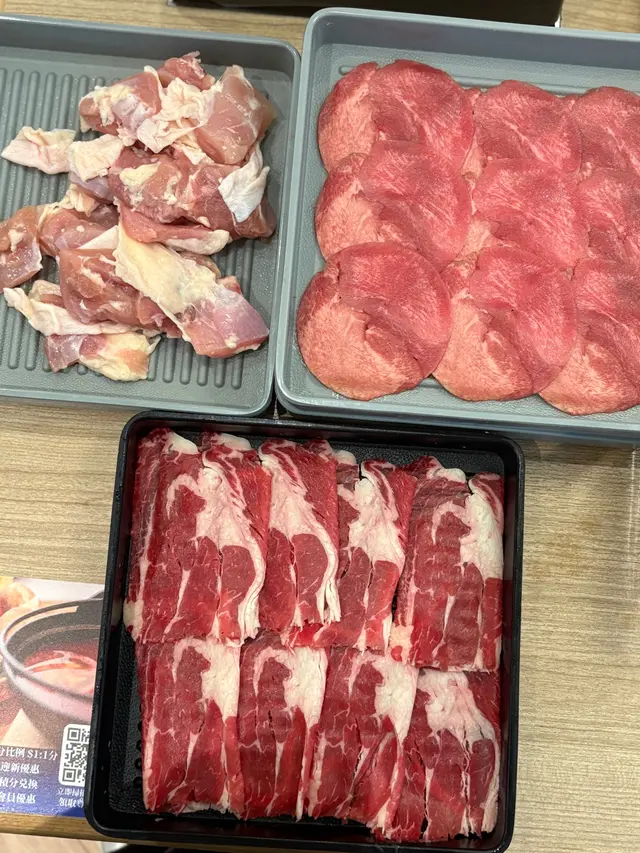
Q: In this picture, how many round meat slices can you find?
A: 9